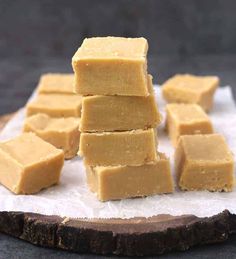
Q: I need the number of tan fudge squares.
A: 11